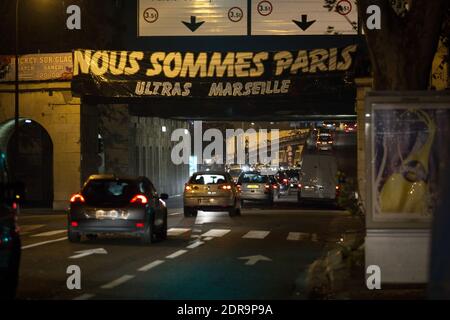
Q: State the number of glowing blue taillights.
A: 0